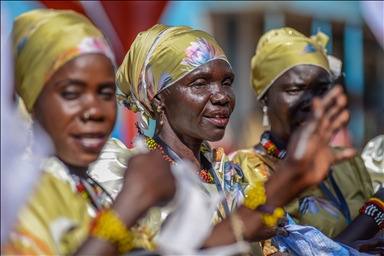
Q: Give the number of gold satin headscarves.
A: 3